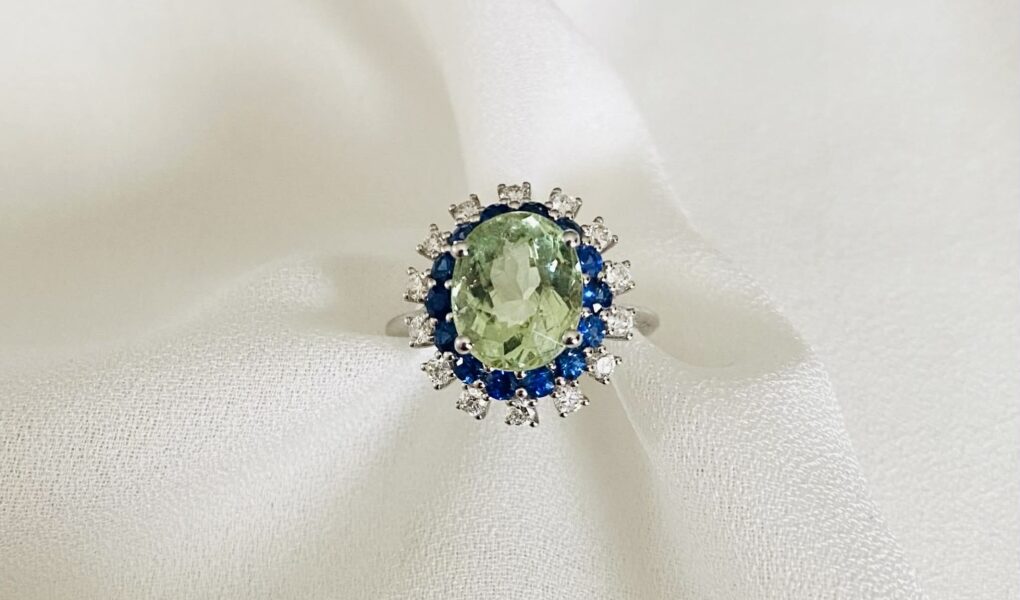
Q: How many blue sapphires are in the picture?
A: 14